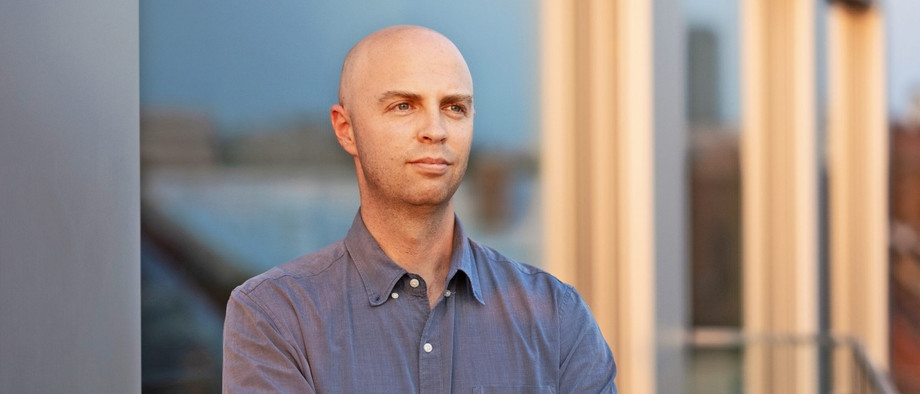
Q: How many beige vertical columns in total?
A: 3